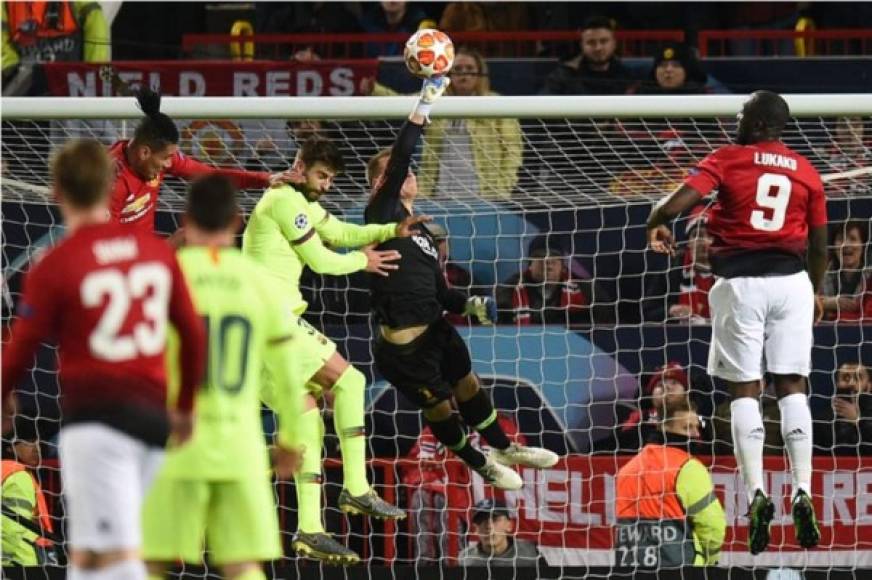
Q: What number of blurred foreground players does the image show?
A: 2